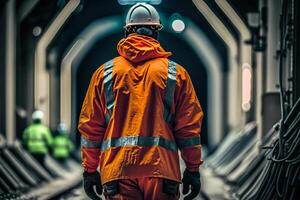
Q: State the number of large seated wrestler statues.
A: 0